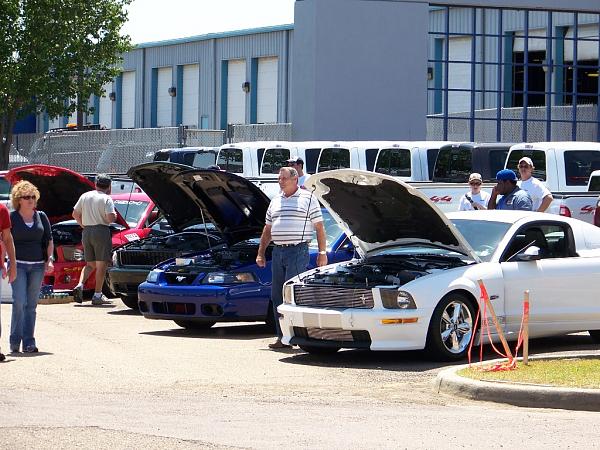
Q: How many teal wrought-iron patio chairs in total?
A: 0